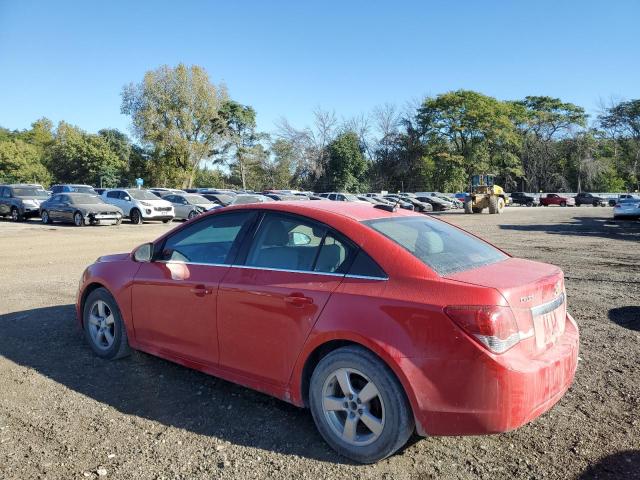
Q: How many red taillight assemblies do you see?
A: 1